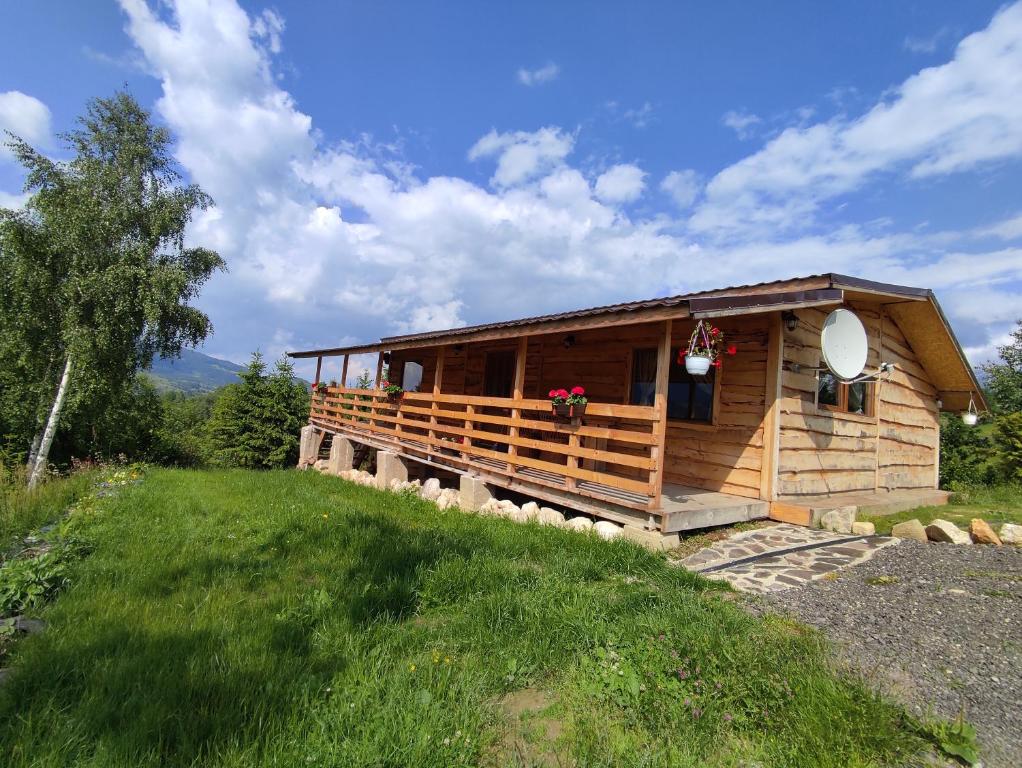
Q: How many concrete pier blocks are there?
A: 5